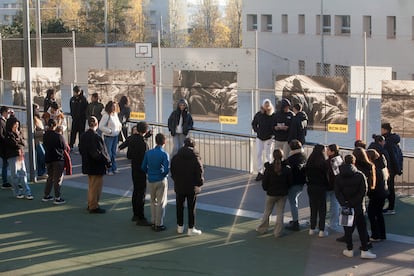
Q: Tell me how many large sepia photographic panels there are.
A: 5